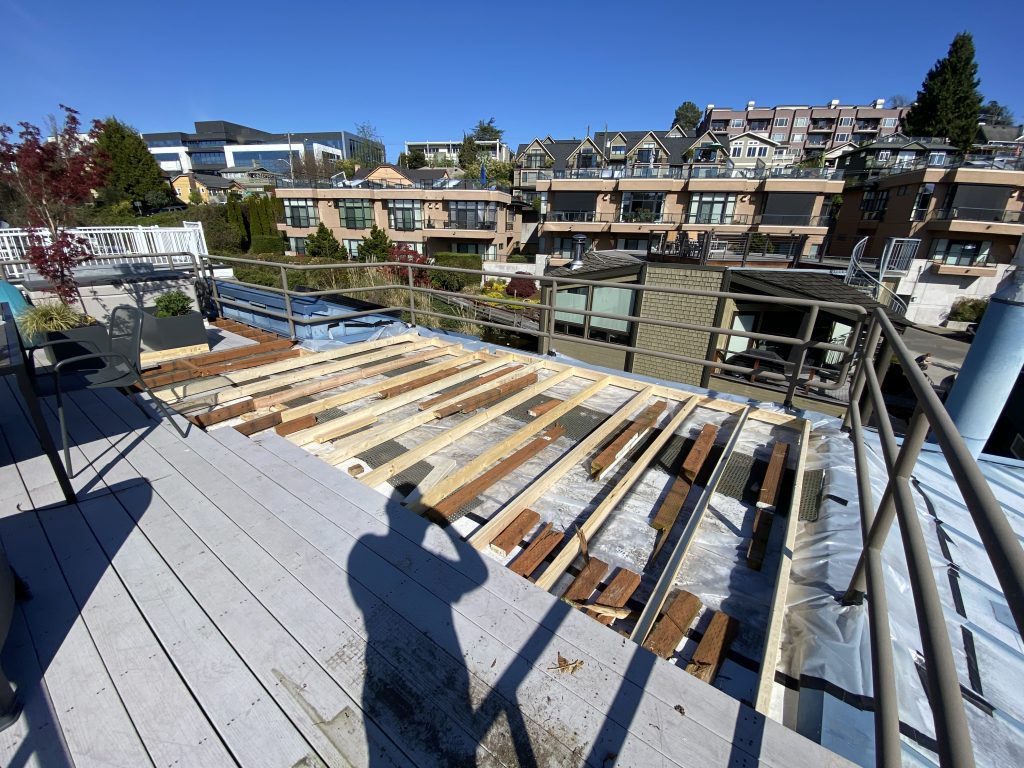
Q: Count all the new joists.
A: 12